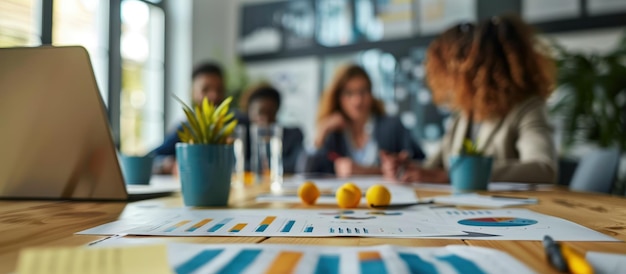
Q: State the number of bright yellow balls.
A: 3